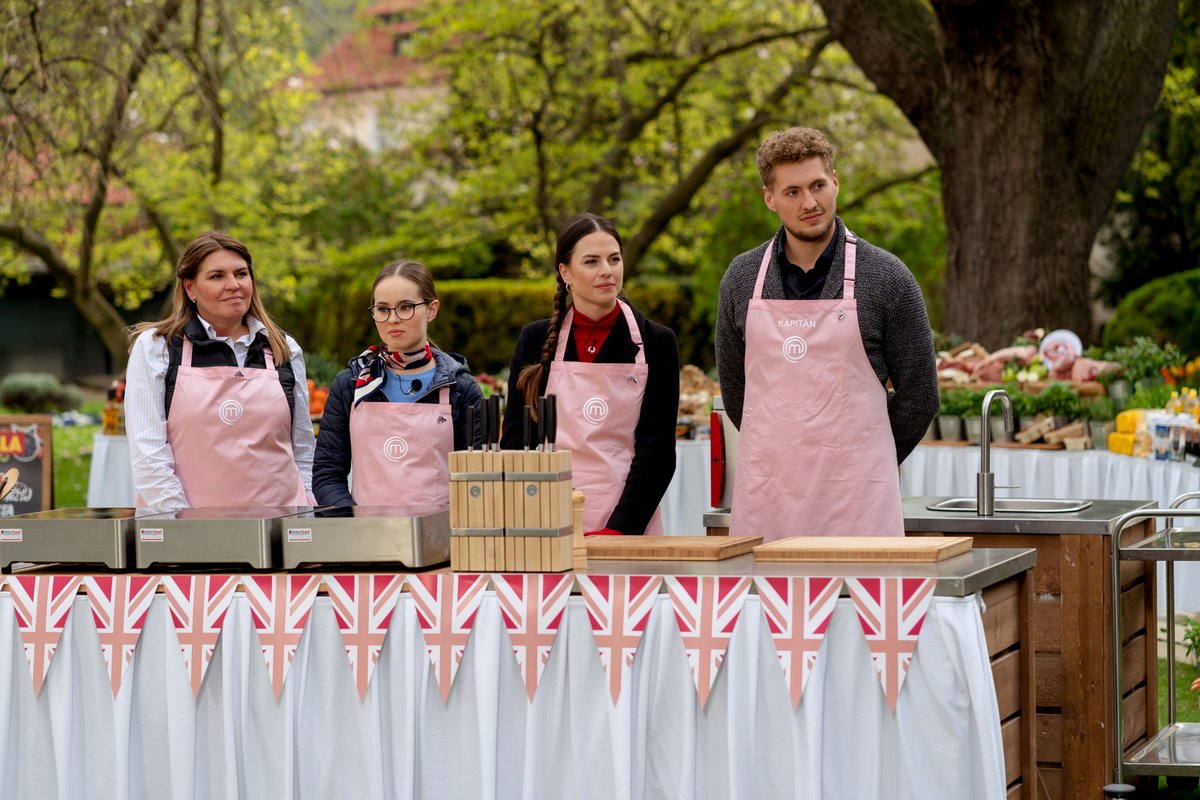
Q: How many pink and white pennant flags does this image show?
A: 11